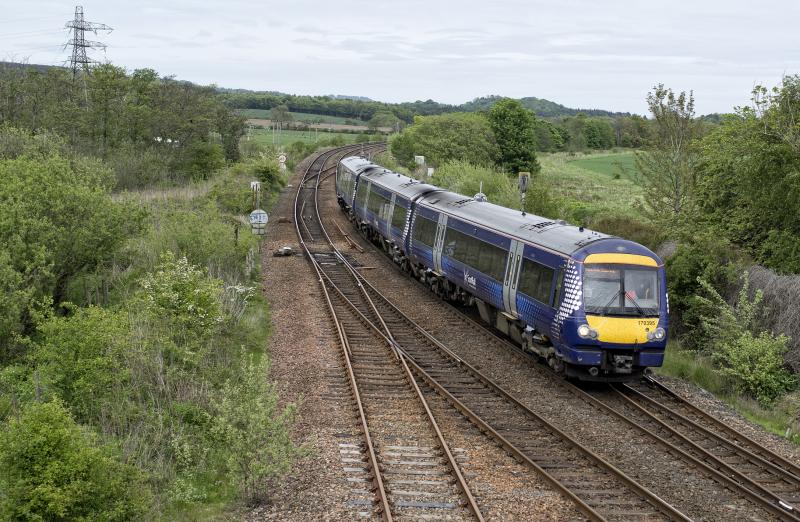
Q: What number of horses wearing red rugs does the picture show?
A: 0